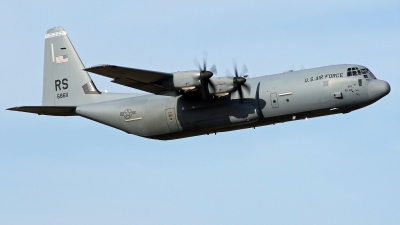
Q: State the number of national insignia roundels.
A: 1